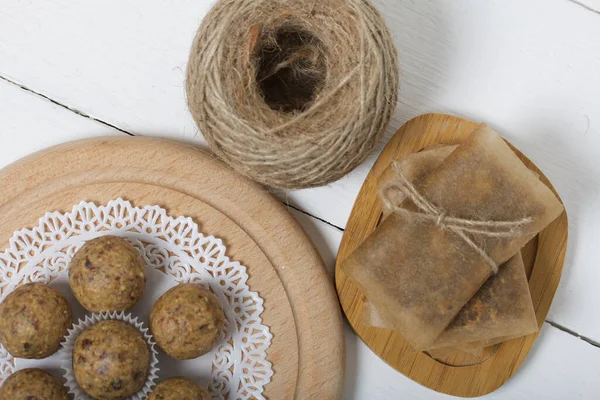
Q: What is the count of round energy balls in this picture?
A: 6